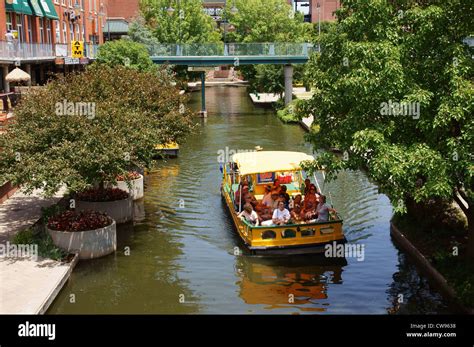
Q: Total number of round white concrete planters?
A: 3